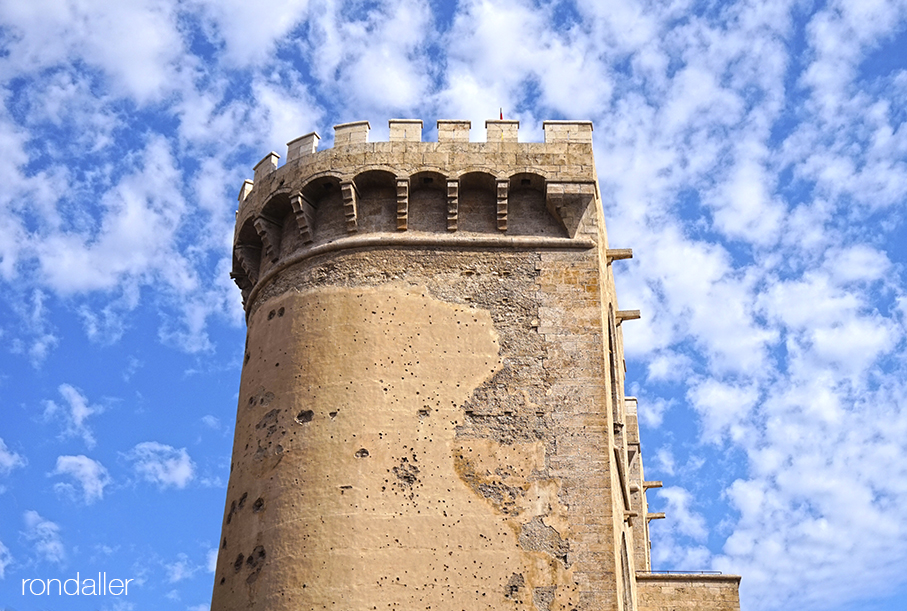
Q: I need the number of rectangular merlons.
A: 8